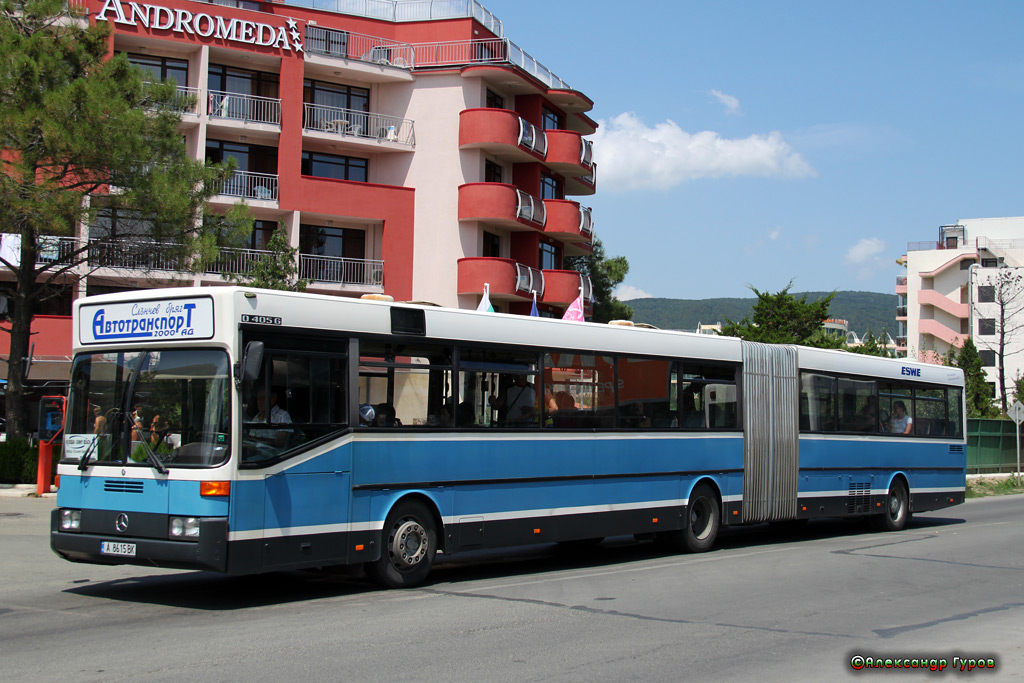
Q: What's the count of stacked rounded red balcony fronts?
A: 6